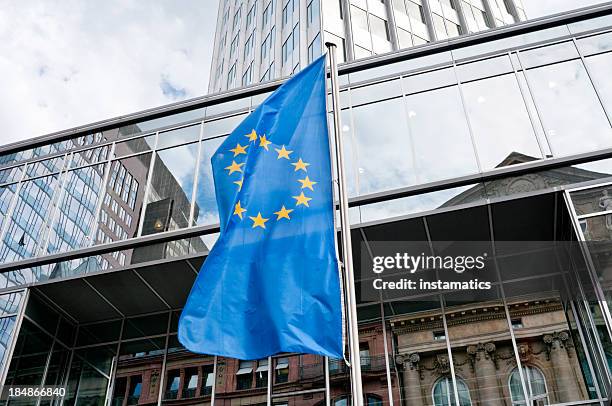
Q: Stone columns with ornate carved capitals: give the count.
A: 3